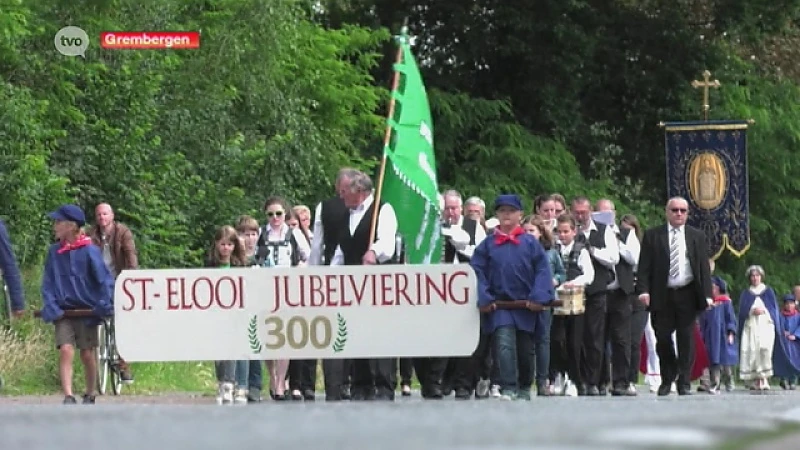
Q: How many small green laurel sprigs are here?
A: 2